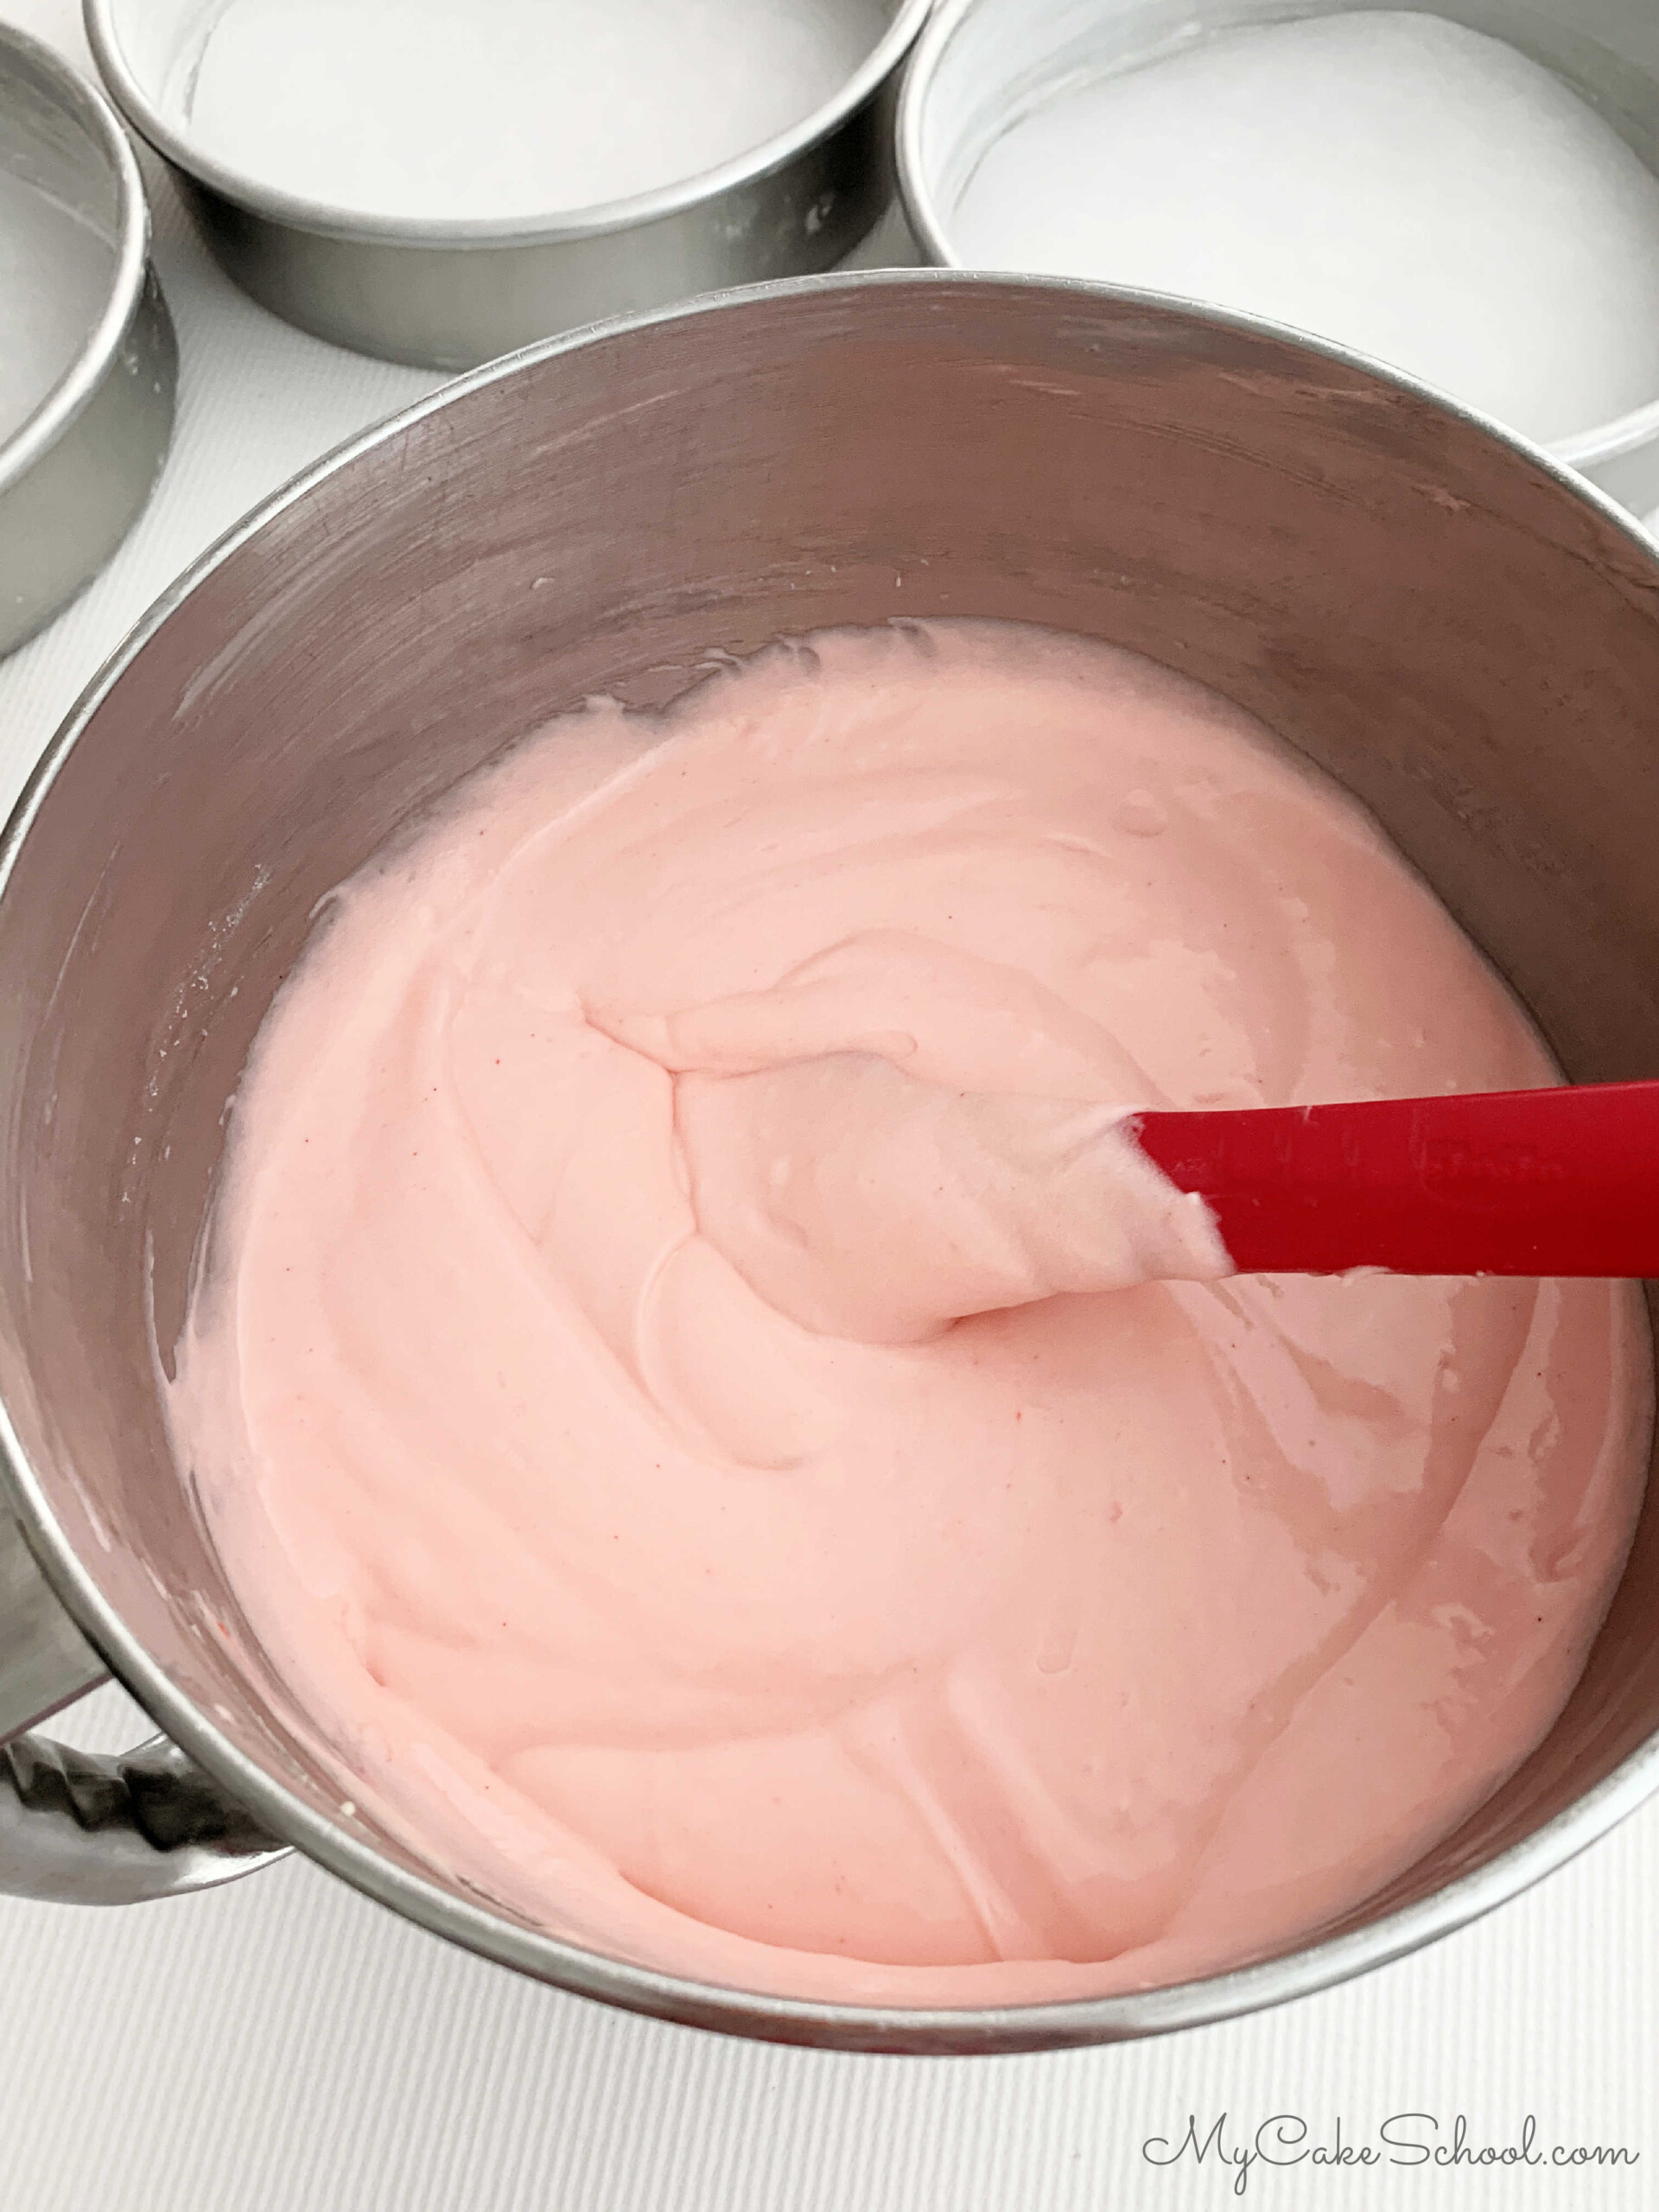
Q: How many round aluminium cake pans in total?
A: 3